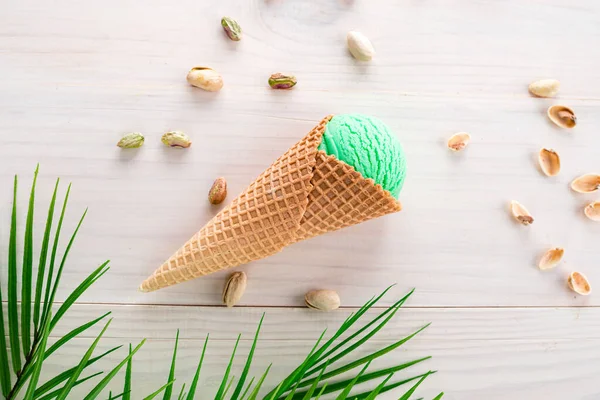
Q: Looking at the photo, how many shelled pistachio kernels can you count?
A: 5